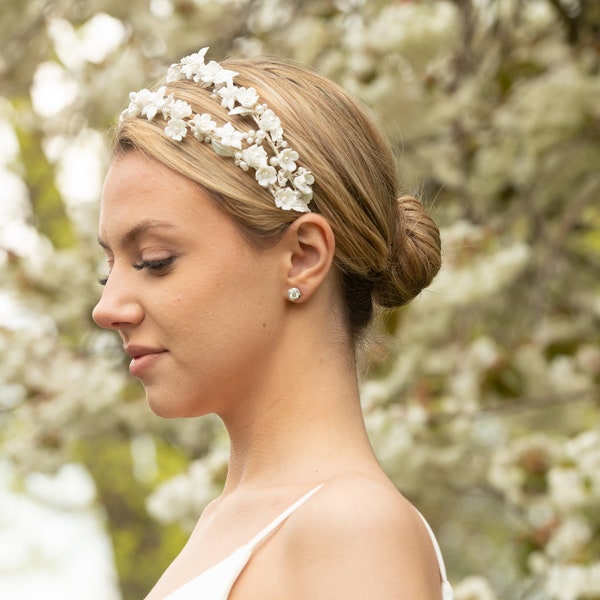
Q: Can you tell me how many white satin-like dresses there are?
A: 1